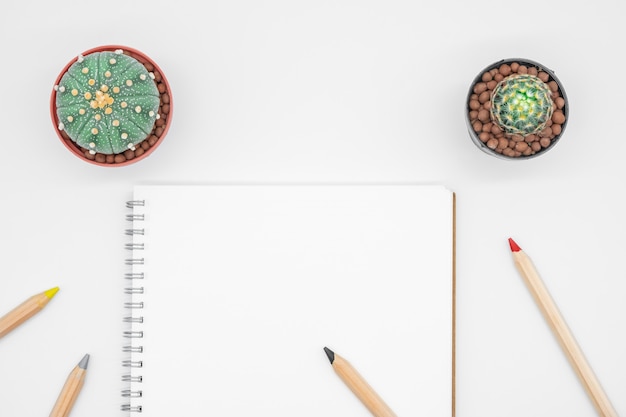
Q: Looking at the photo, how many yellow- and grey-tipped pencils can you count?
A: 2